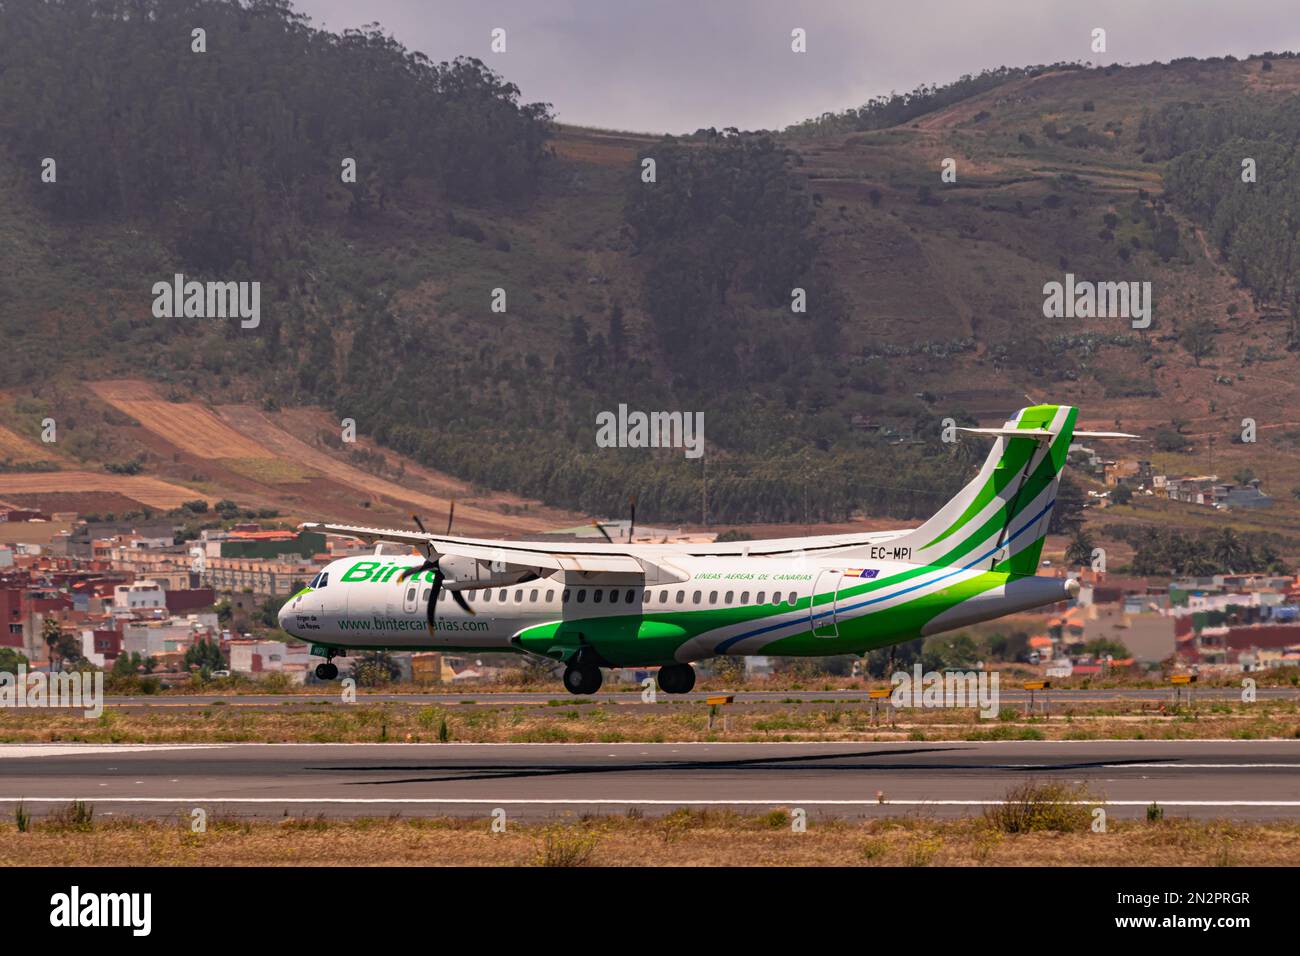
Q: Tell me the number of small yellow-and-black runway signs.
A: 4